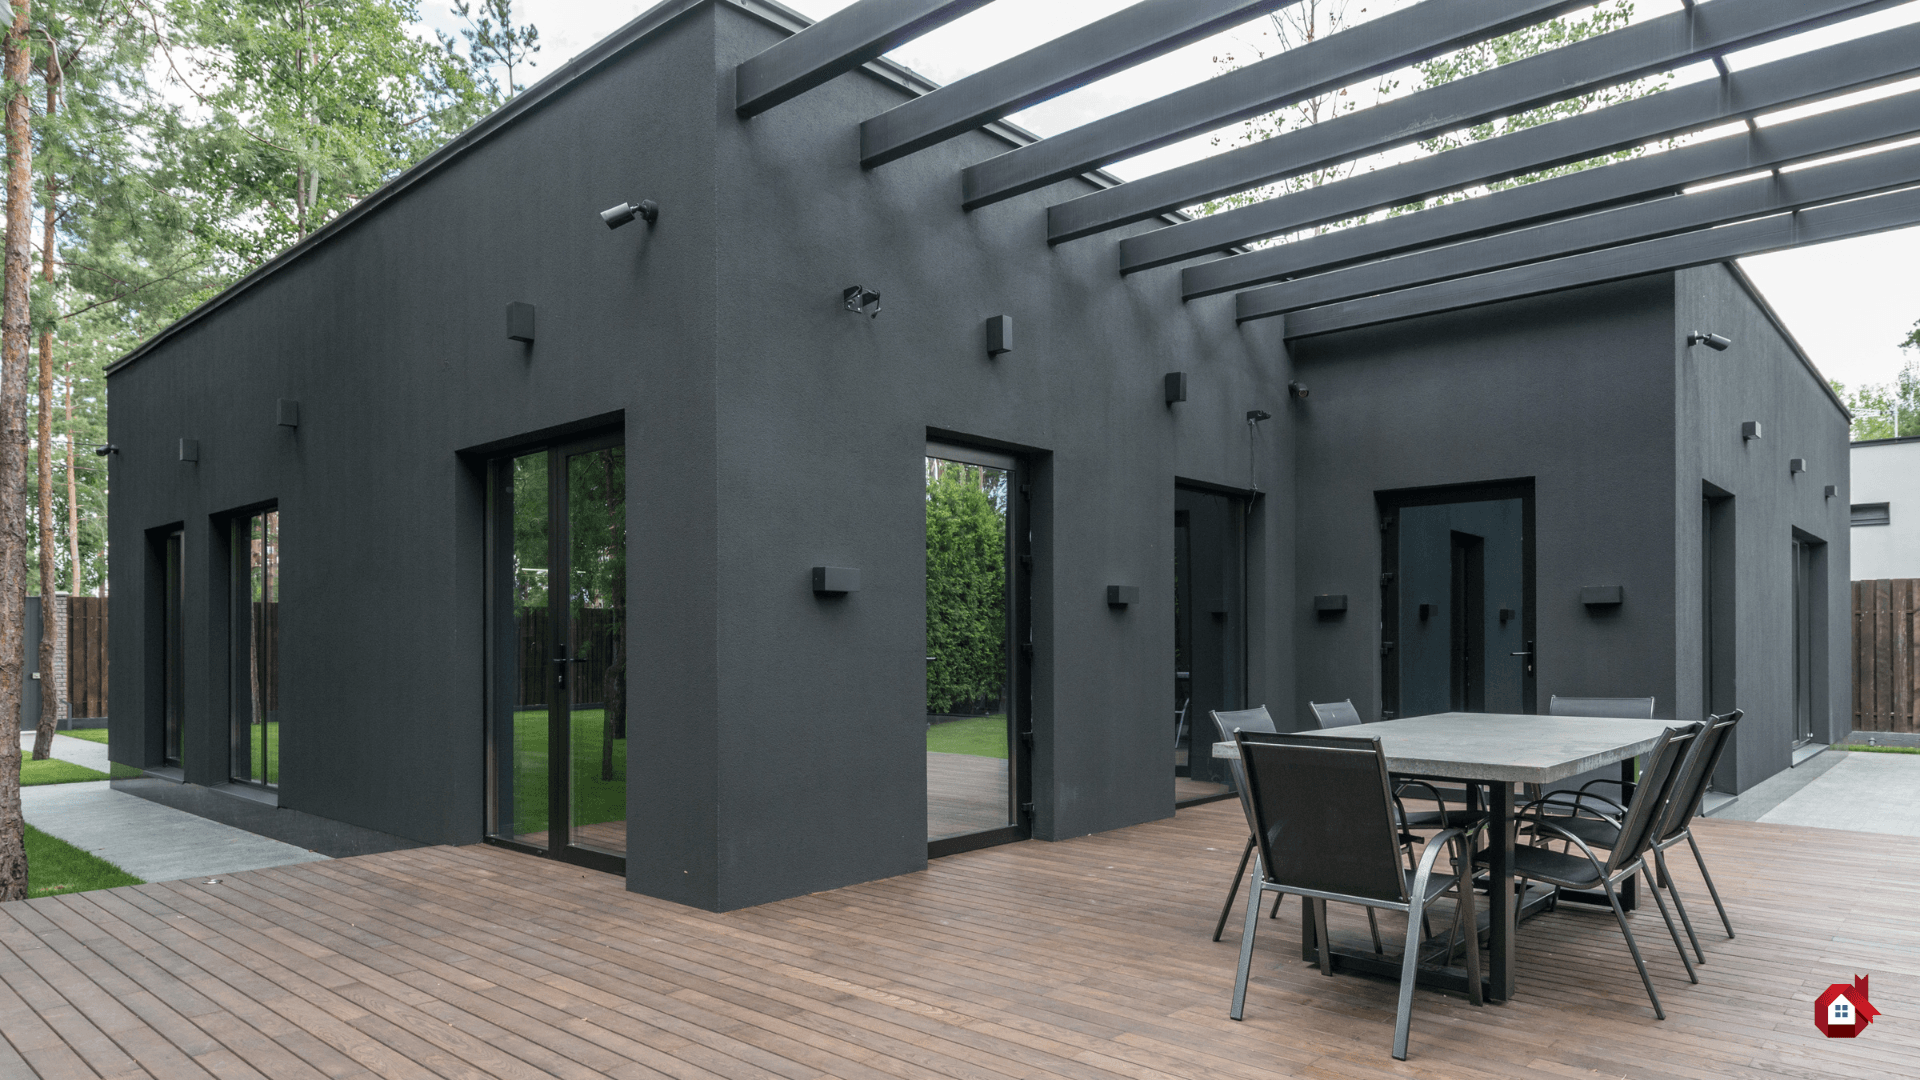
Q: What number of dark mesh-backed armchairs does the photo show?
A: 6